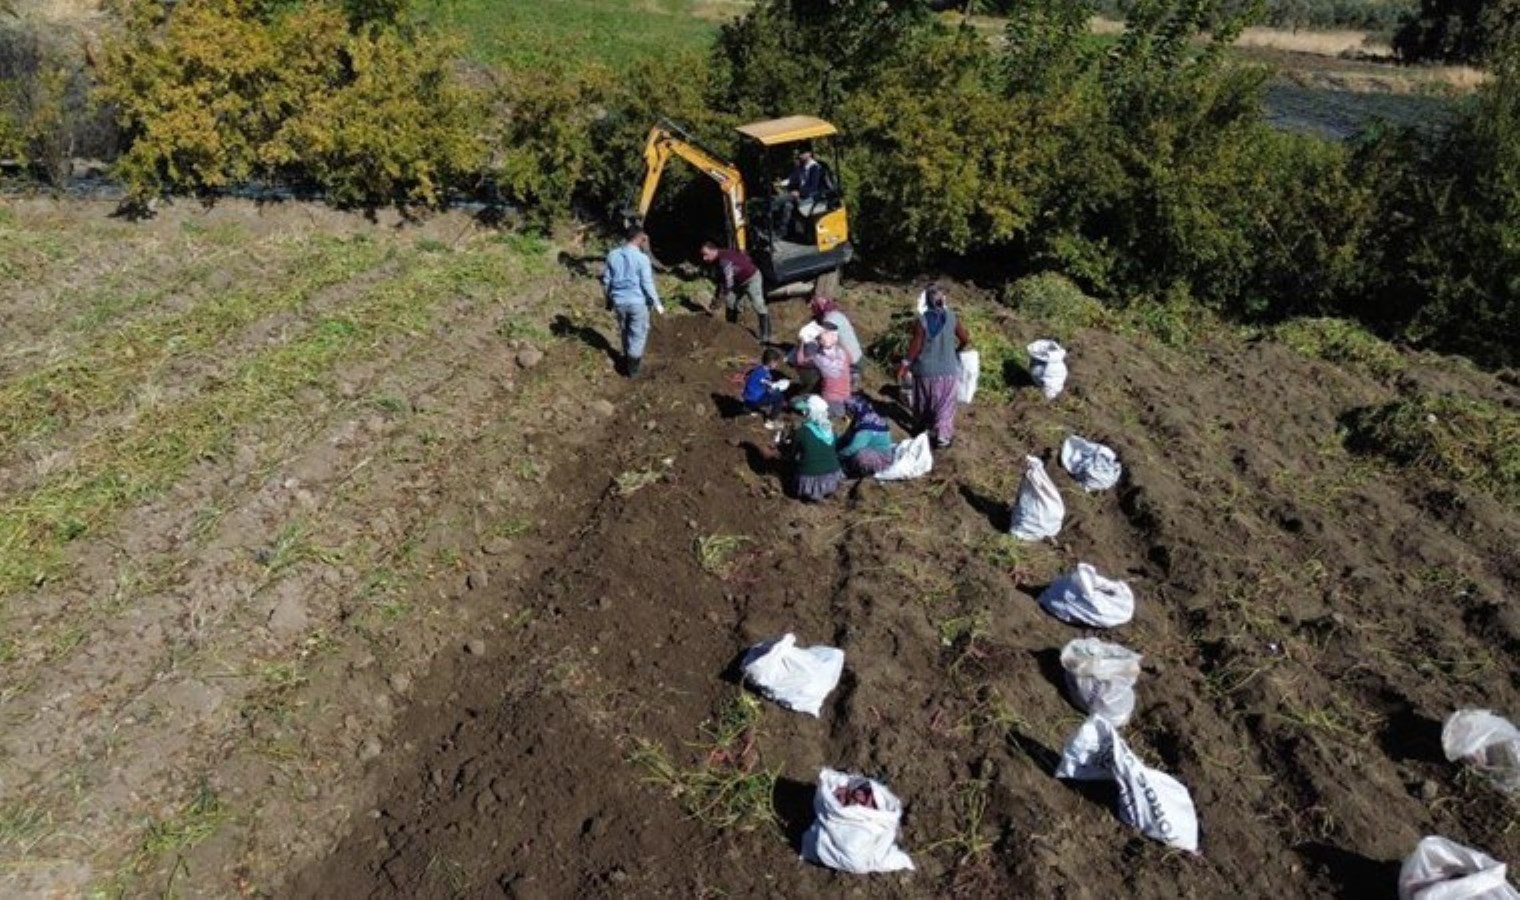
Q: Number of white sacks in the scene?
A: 12